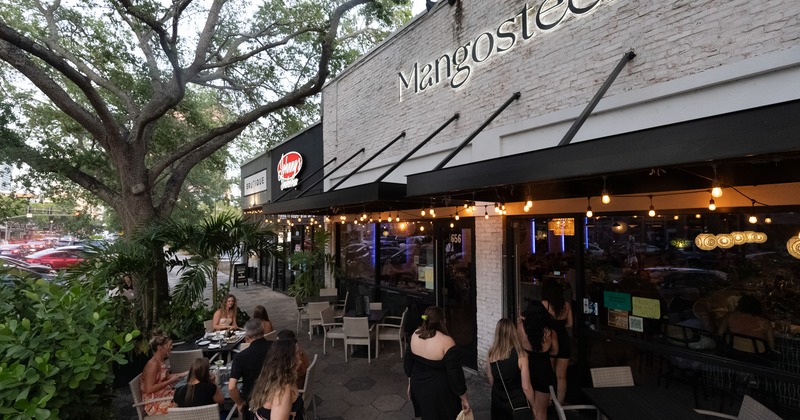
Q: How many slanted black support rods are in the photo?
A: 6